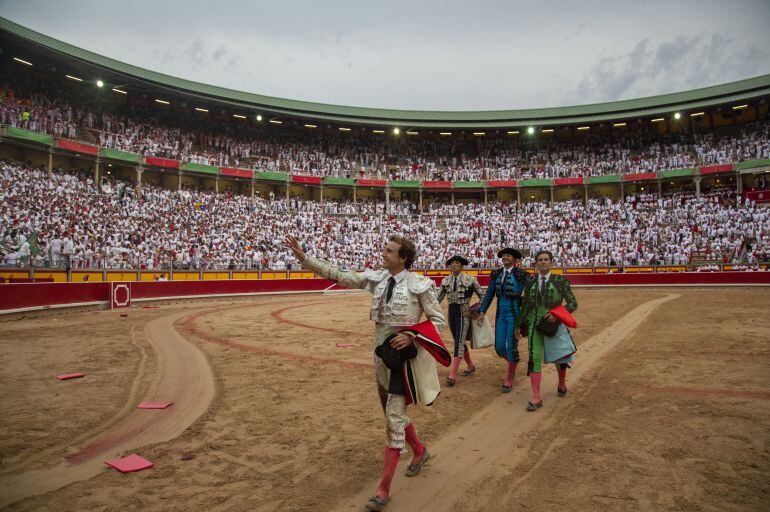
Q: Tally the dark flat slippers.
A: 7